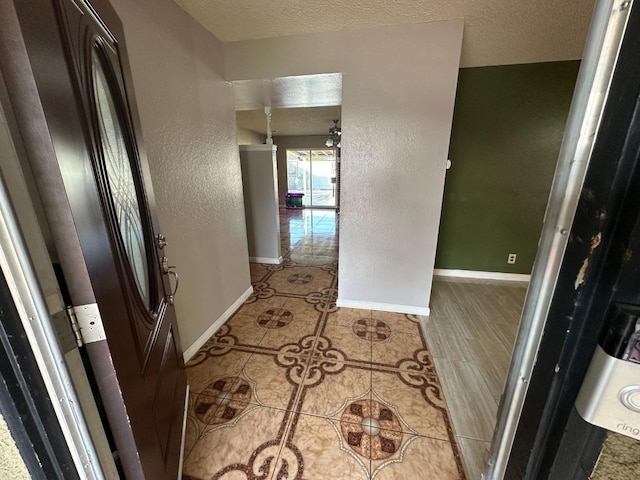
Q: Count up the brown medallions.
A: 5